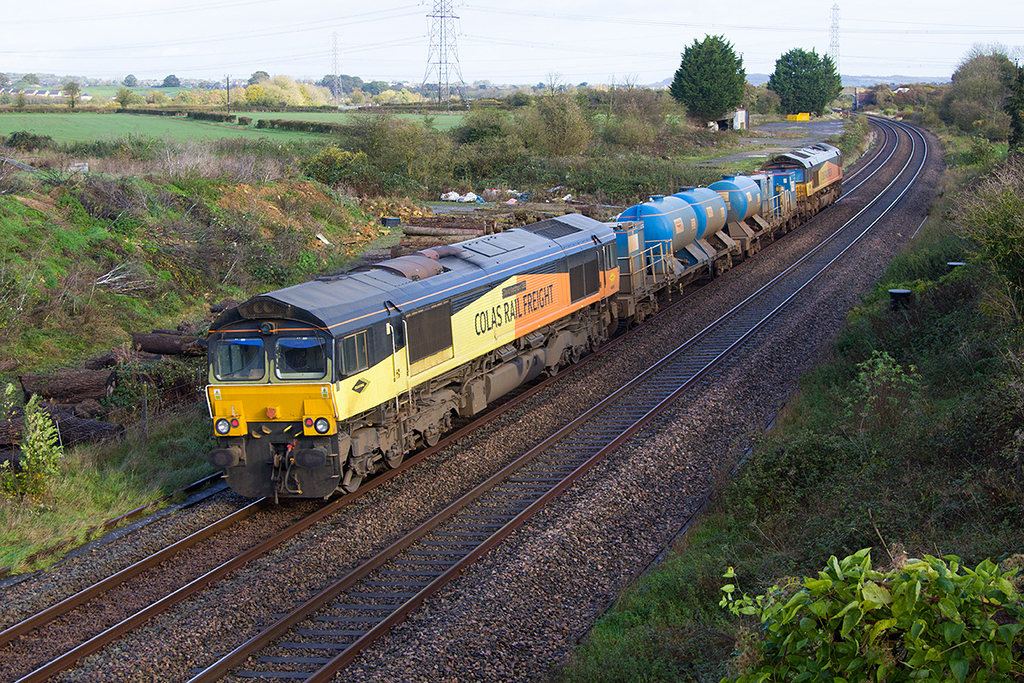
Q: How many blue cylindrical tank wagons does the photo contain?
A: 3